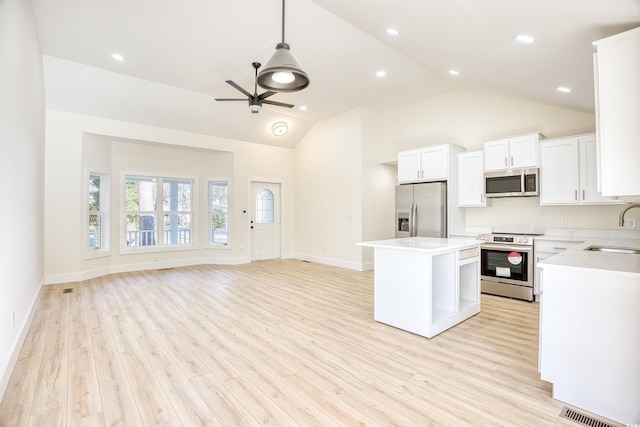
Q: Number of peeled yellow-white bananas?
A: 0